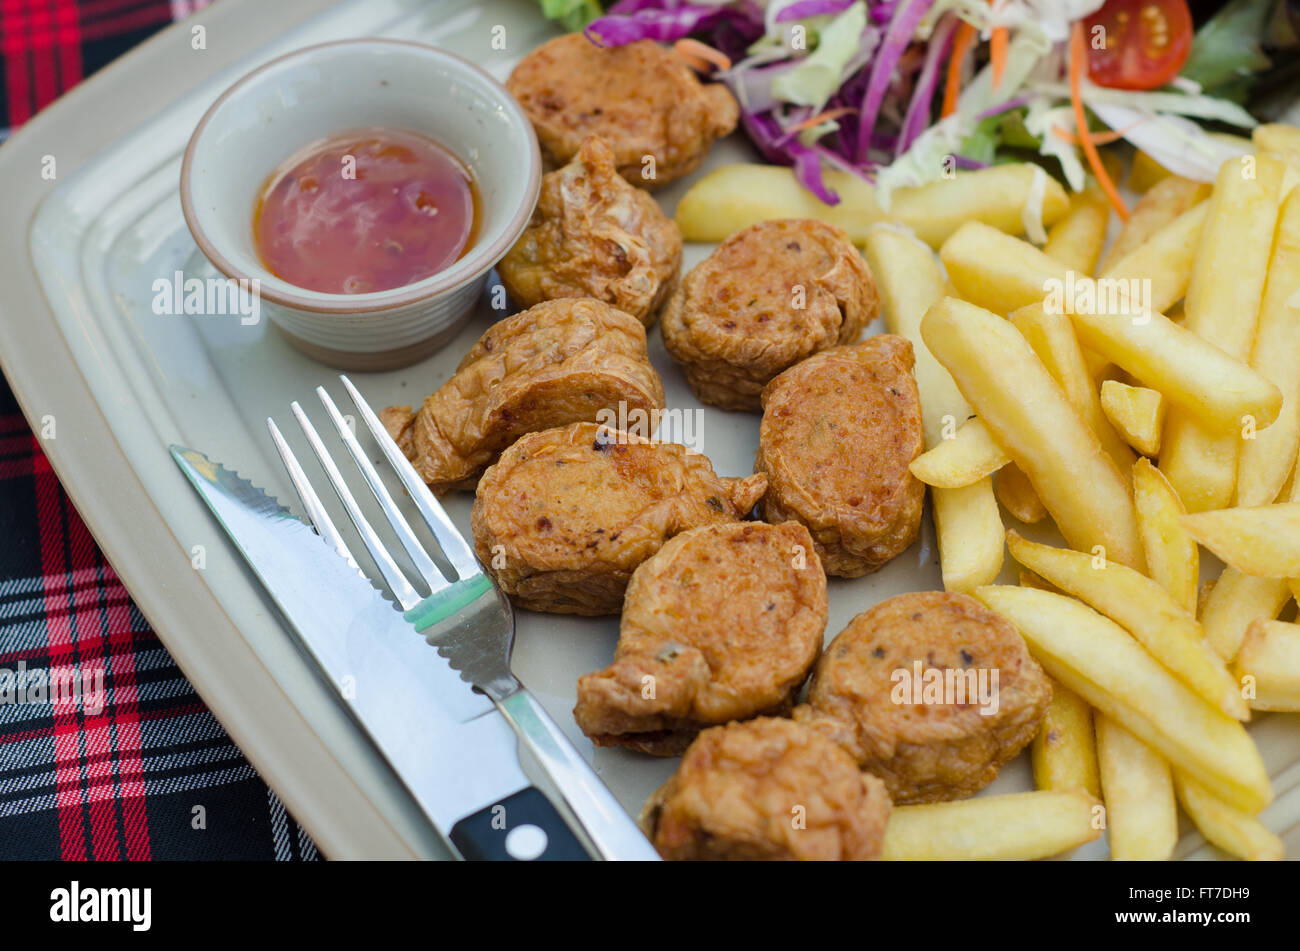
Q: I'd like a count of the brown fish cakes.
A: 9